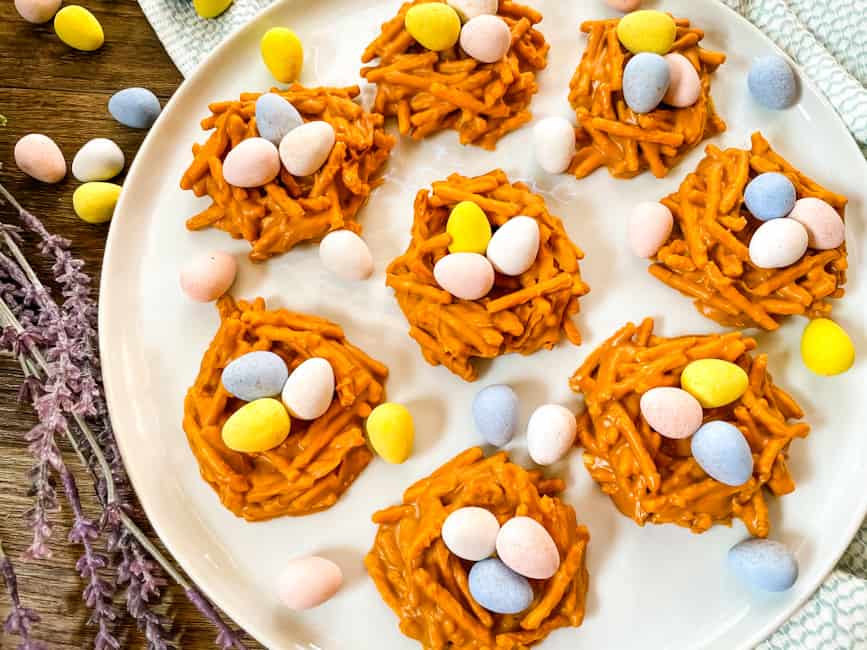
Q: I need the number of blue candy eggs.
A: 10